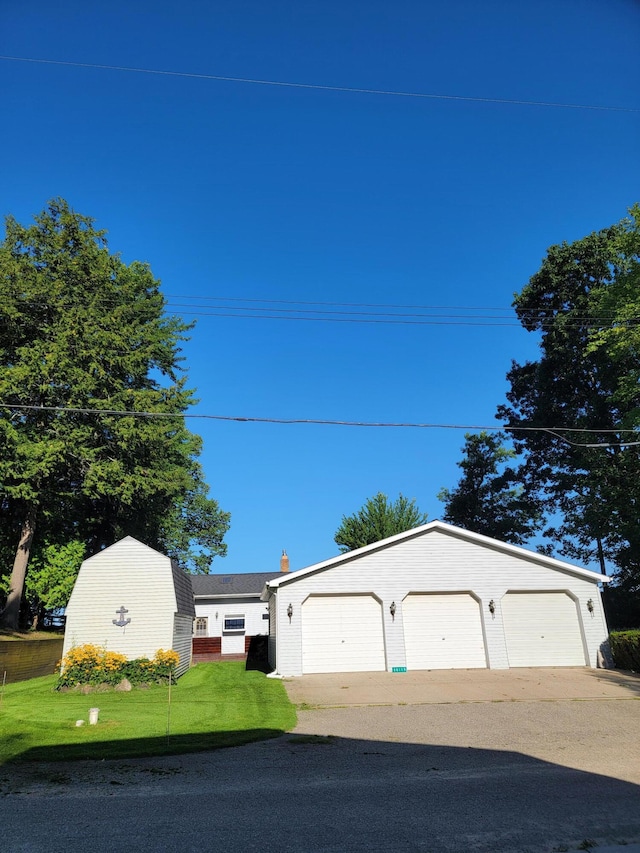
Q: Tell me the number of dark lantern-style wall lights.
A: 4